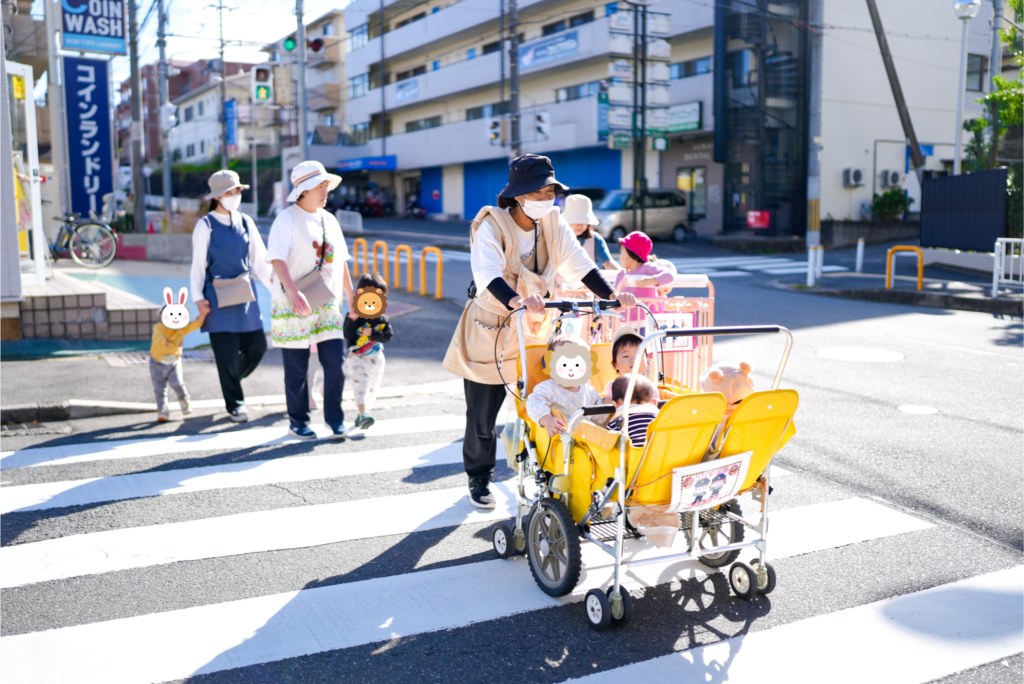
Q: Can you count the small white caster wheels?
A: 6